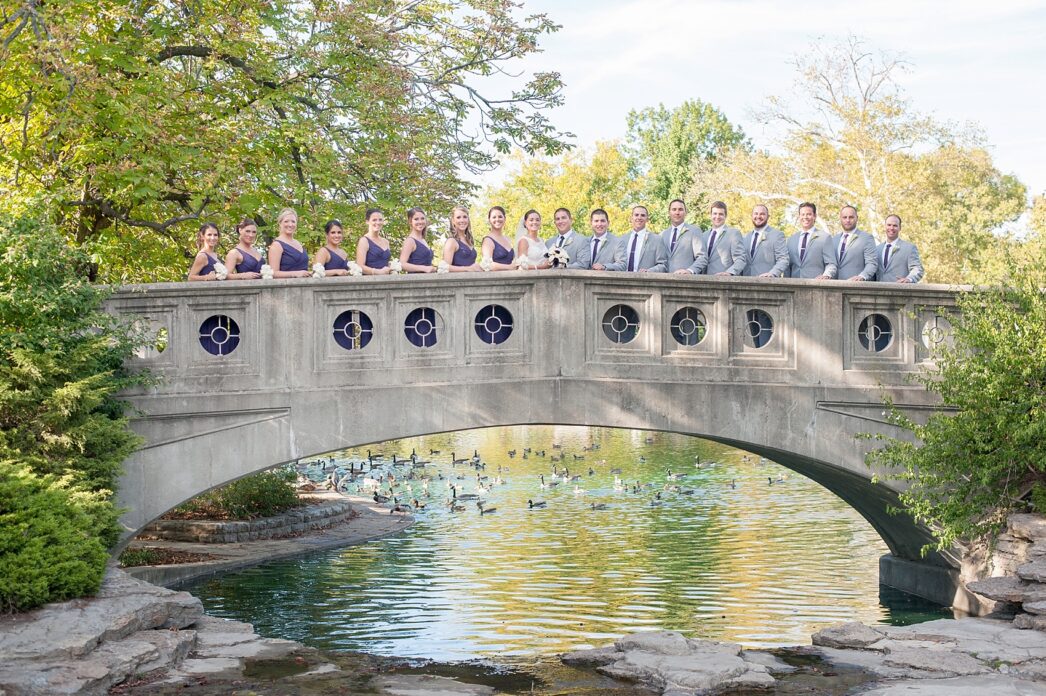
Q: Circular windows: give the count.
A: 10